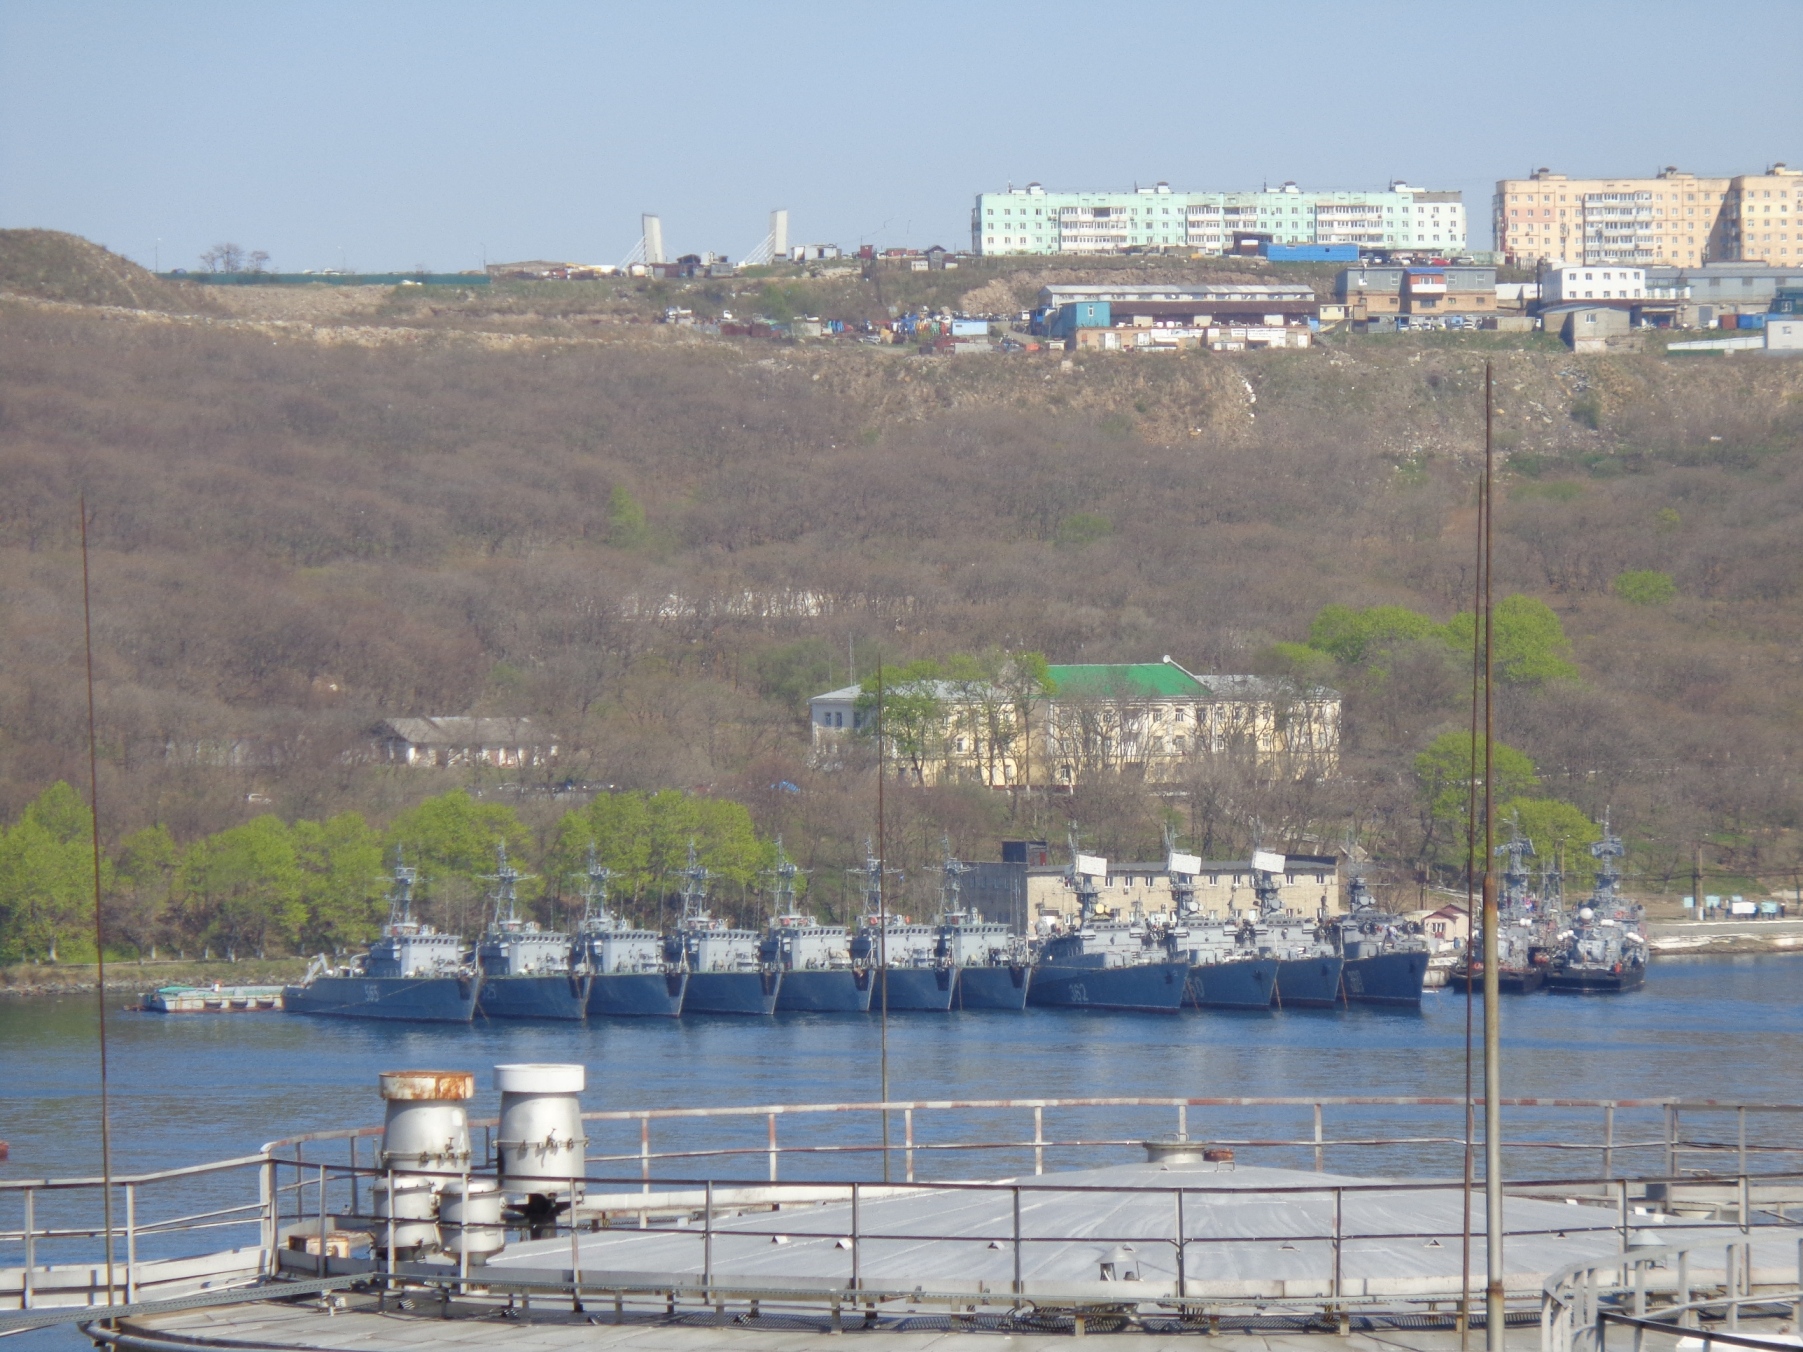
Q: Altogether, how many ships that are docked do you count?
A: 13